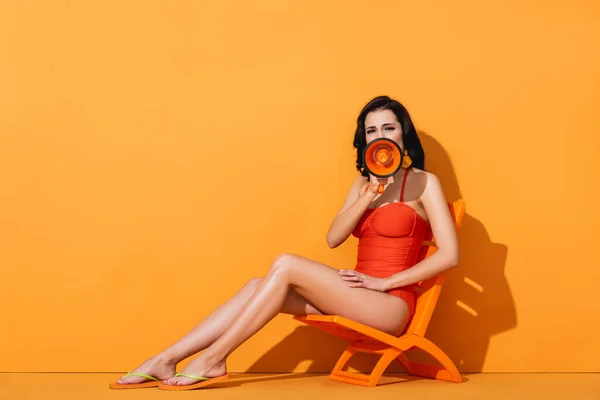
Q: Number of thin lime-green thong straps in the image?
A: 2